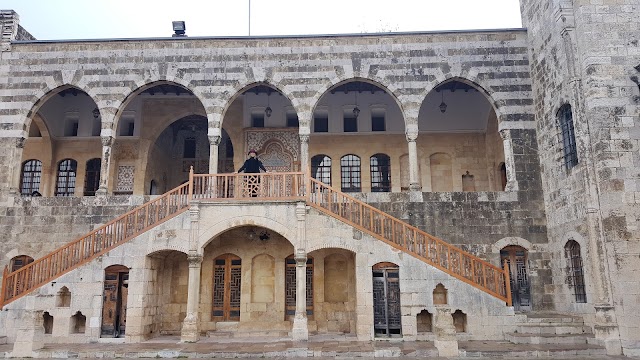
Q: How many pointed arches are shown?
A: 5